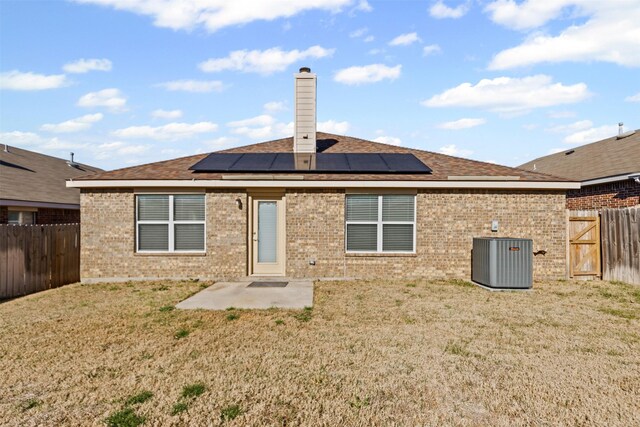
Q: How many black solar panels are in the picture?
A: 6